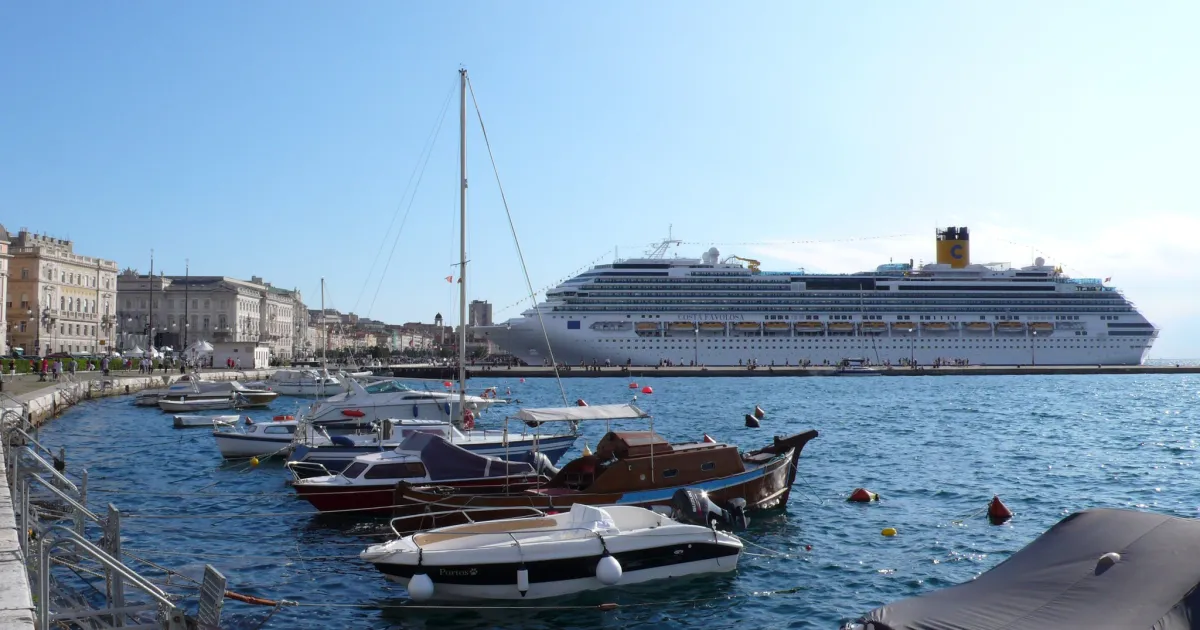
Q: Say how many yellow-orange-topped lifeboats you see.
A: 13